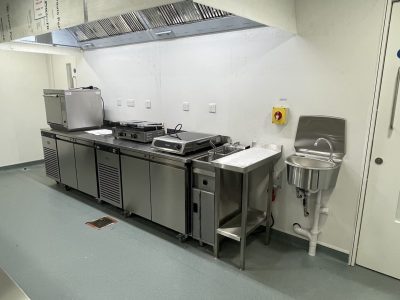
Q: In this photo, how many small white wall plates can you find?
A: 5